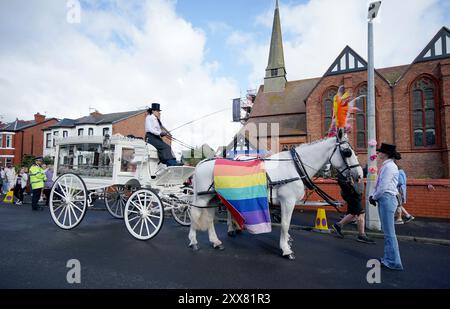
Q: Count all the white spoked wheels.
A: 4